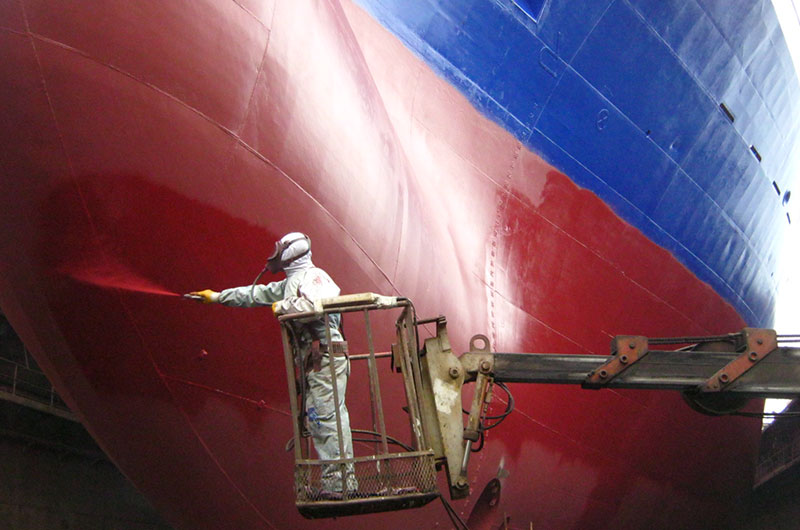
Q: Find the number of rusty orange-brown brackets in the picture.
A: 2